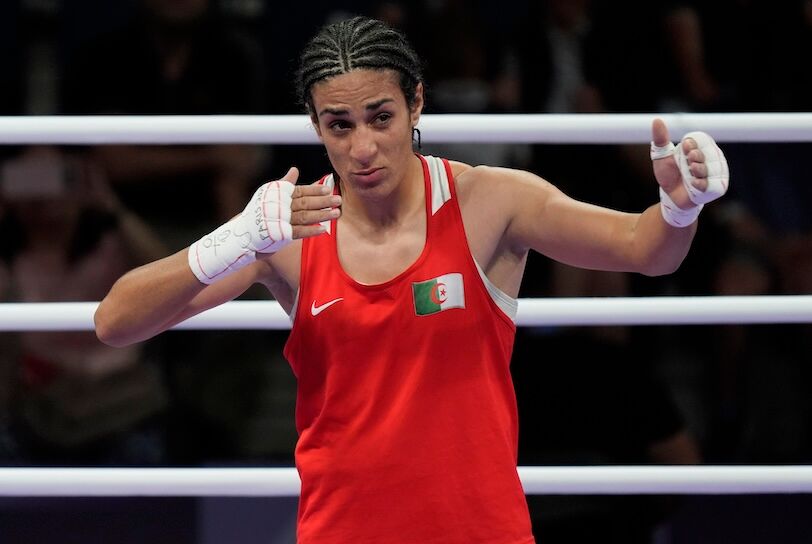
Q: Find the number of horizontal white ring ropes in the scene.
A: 3